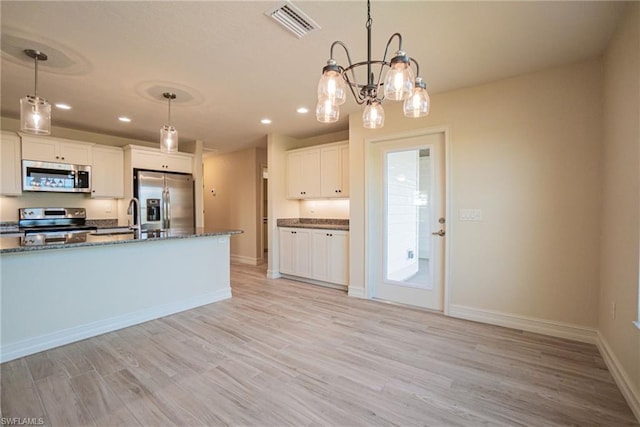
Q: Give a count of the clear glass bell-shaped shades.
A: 5